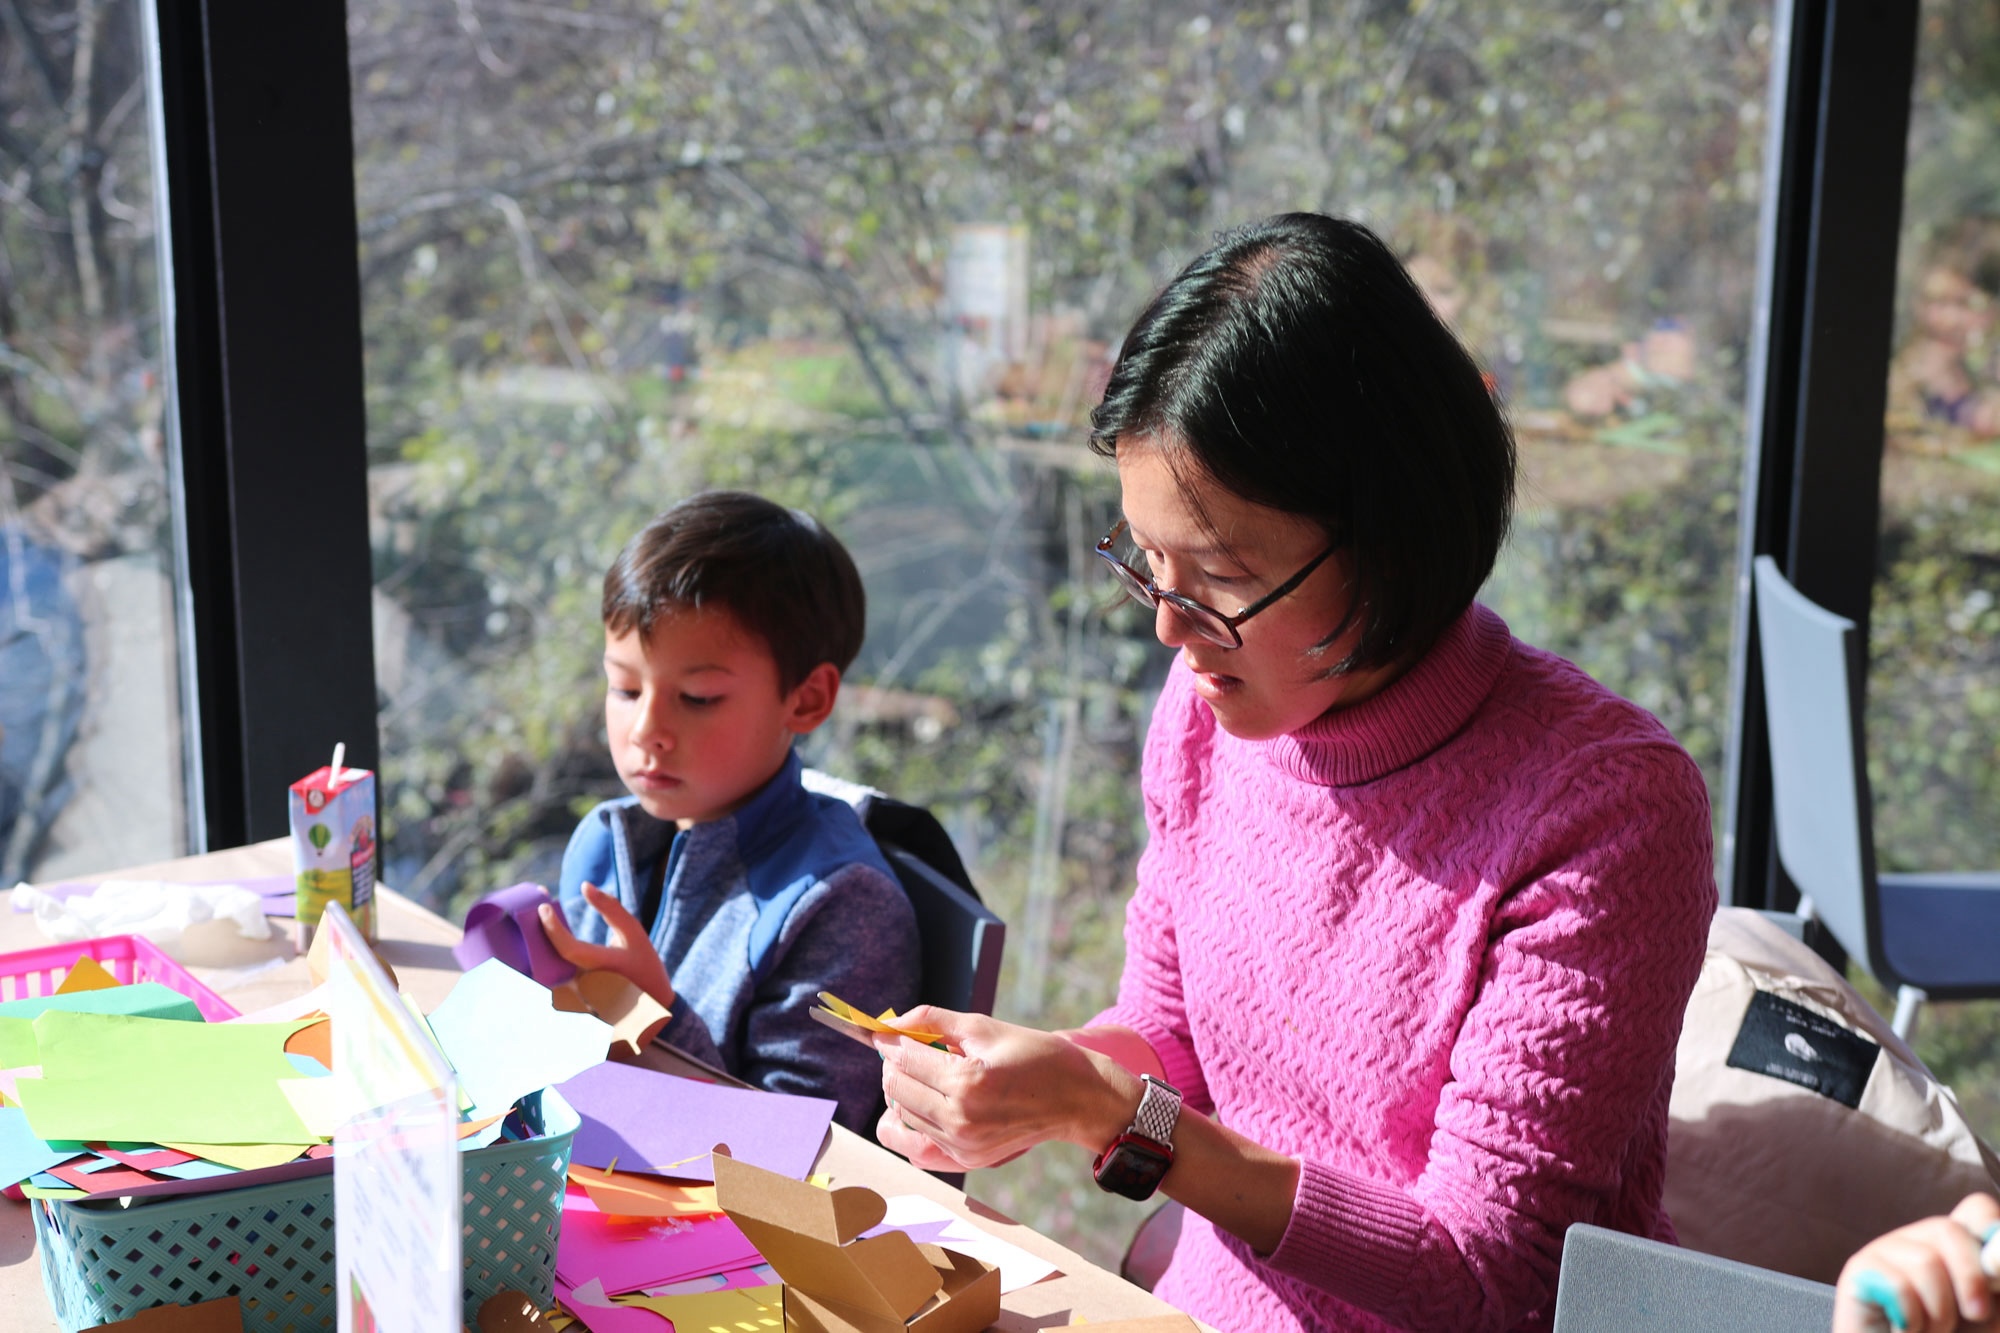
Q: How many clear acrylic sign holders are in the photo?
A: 1